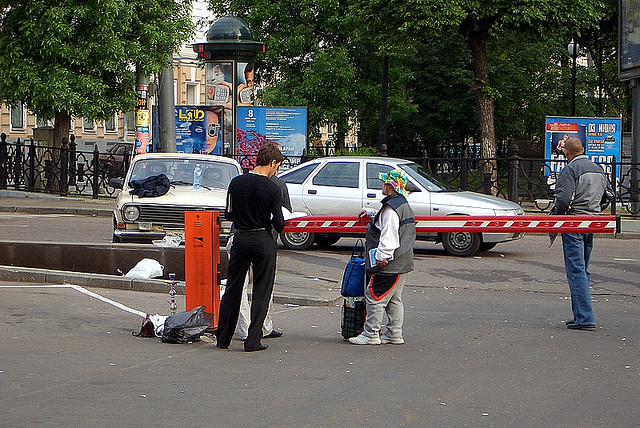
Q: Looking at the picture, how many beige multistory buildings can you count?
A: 1